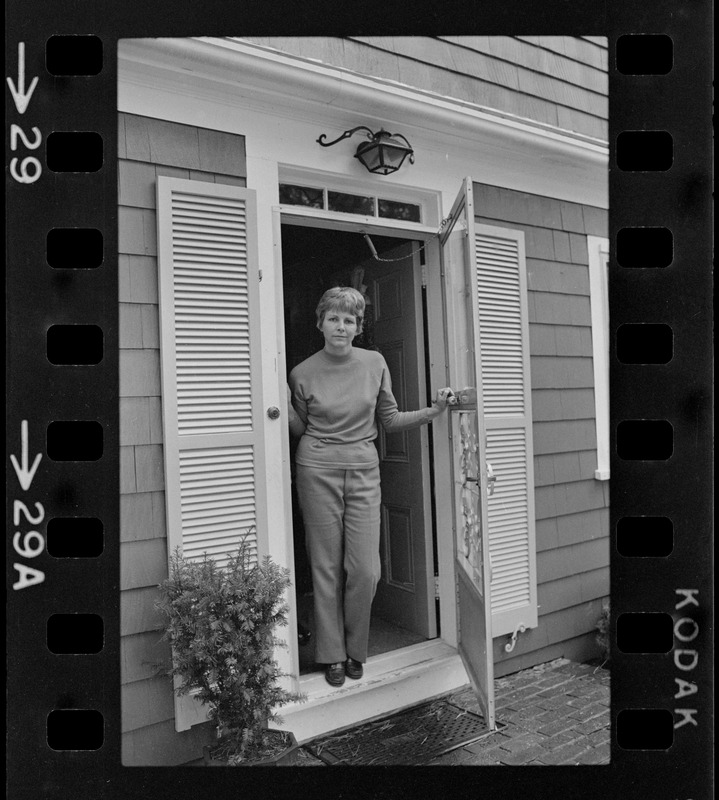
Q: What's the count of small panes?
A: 3